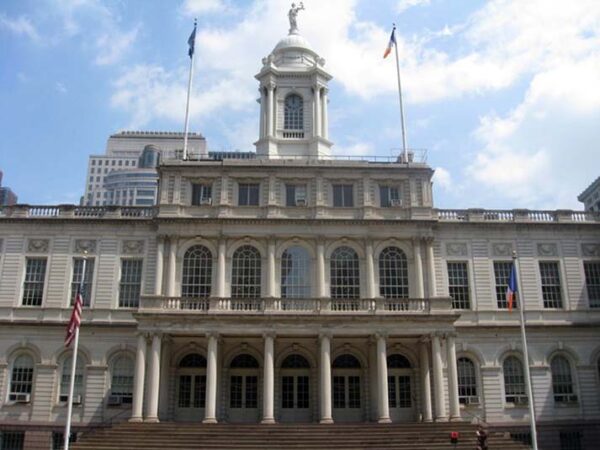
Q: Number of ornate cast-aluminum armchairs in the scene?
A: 0